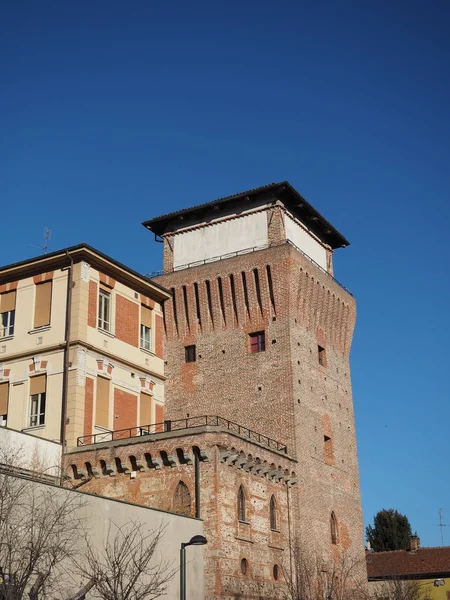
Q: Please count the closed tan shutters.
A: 3